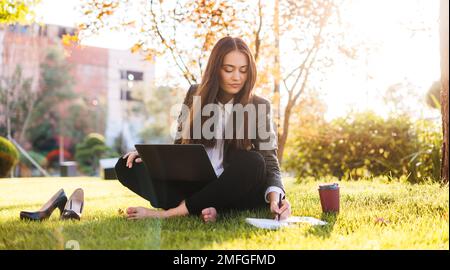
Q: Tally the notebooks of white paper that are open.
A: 1